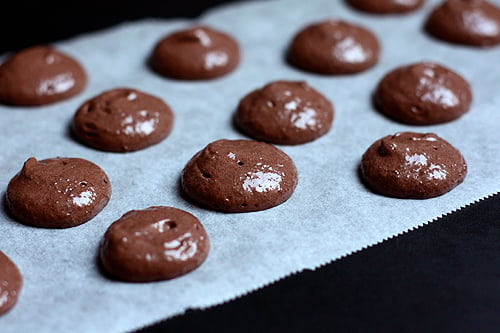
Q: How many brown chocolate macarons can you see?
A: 13